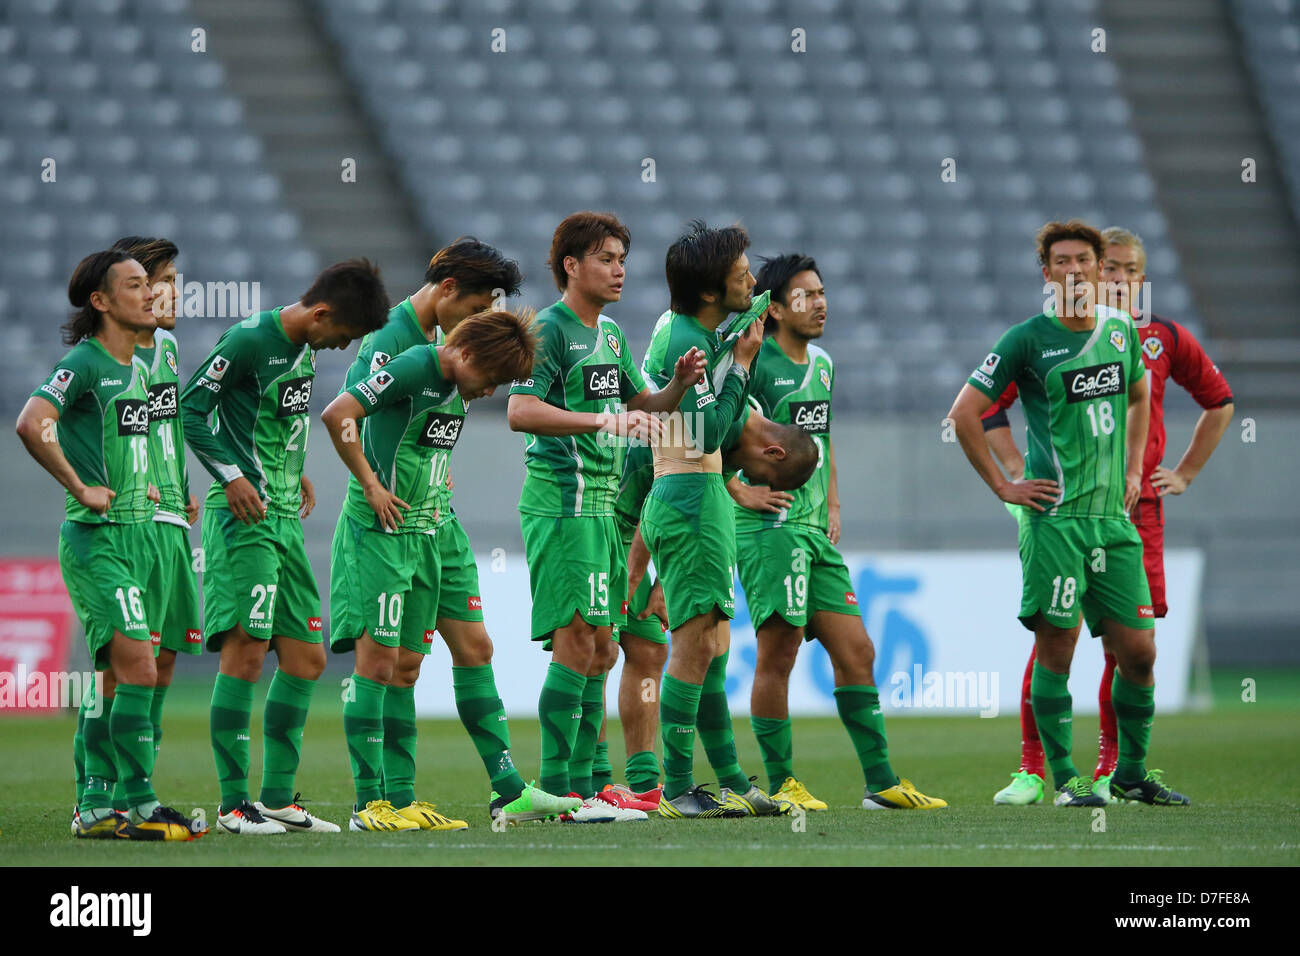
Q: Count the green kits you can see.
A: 10